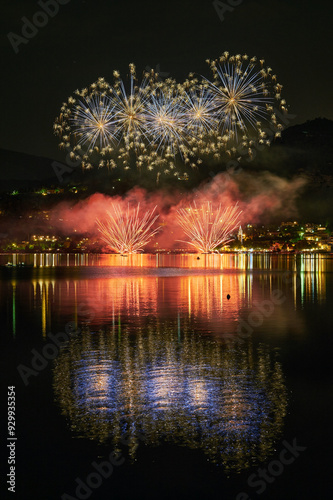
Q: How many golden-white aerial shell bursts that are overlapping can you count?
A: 5